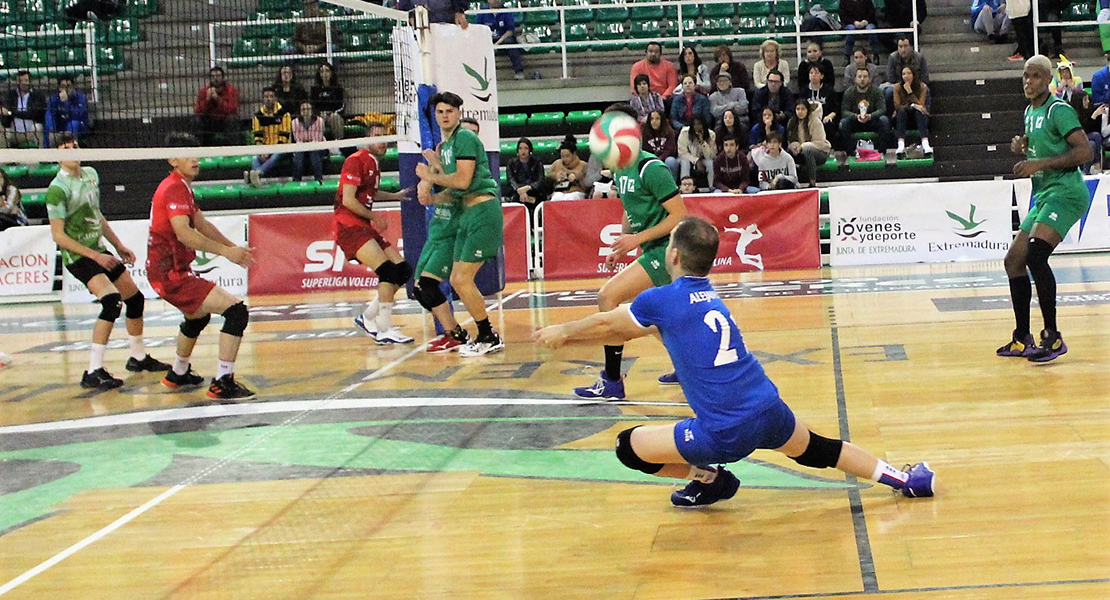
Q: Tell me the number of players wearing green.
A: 5